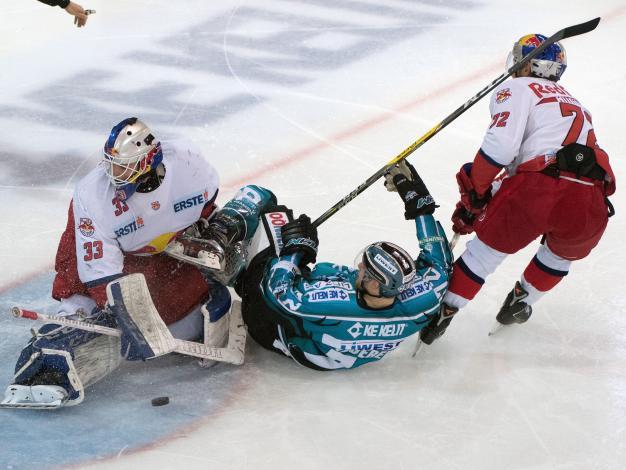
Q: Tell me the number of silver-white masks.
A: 1